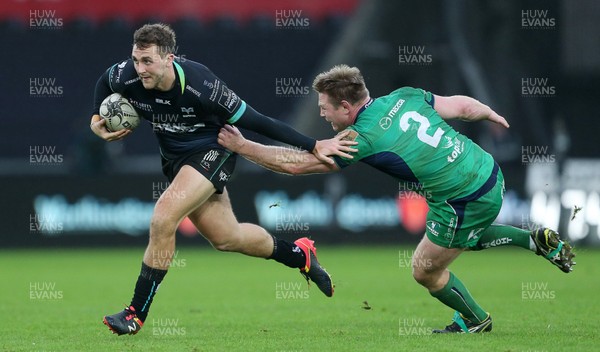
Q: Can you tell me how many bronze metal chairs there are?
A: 0